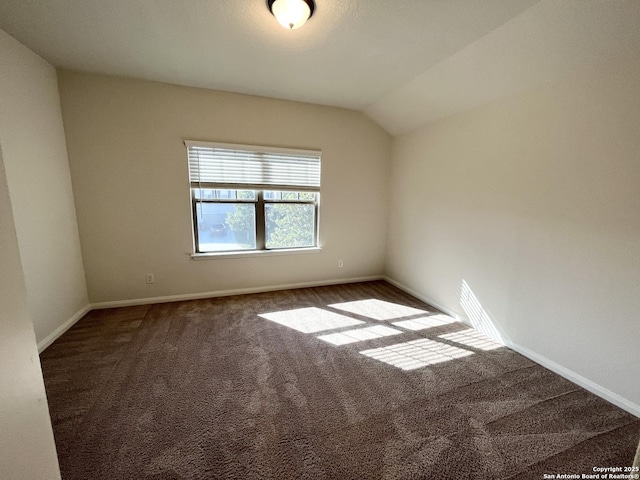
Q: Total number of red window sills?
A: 0